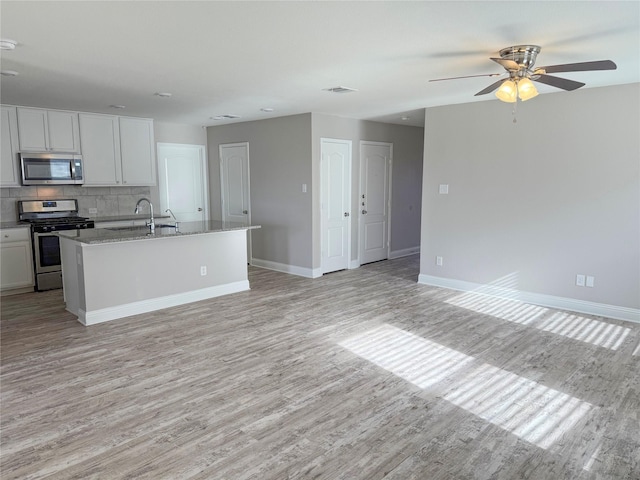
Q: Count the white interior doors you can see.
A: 4